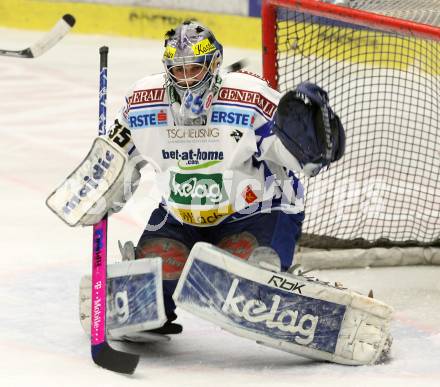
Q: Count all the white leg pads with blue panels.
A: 2